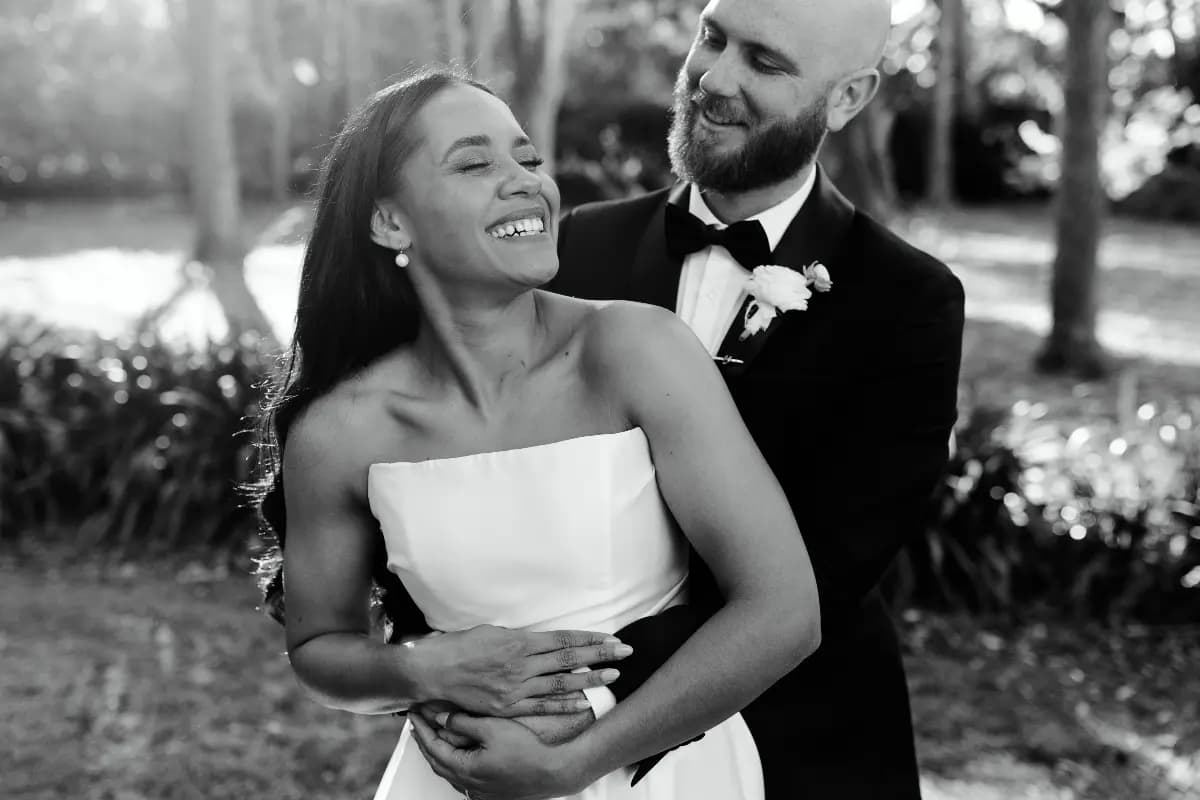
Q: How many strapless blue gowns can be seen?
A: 0